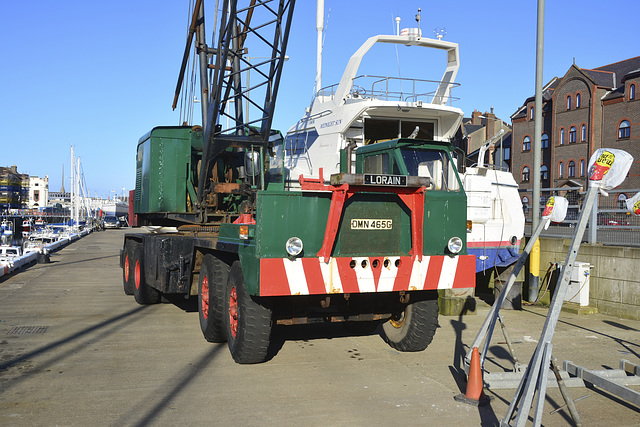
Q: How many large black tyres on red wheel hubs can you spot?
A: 4